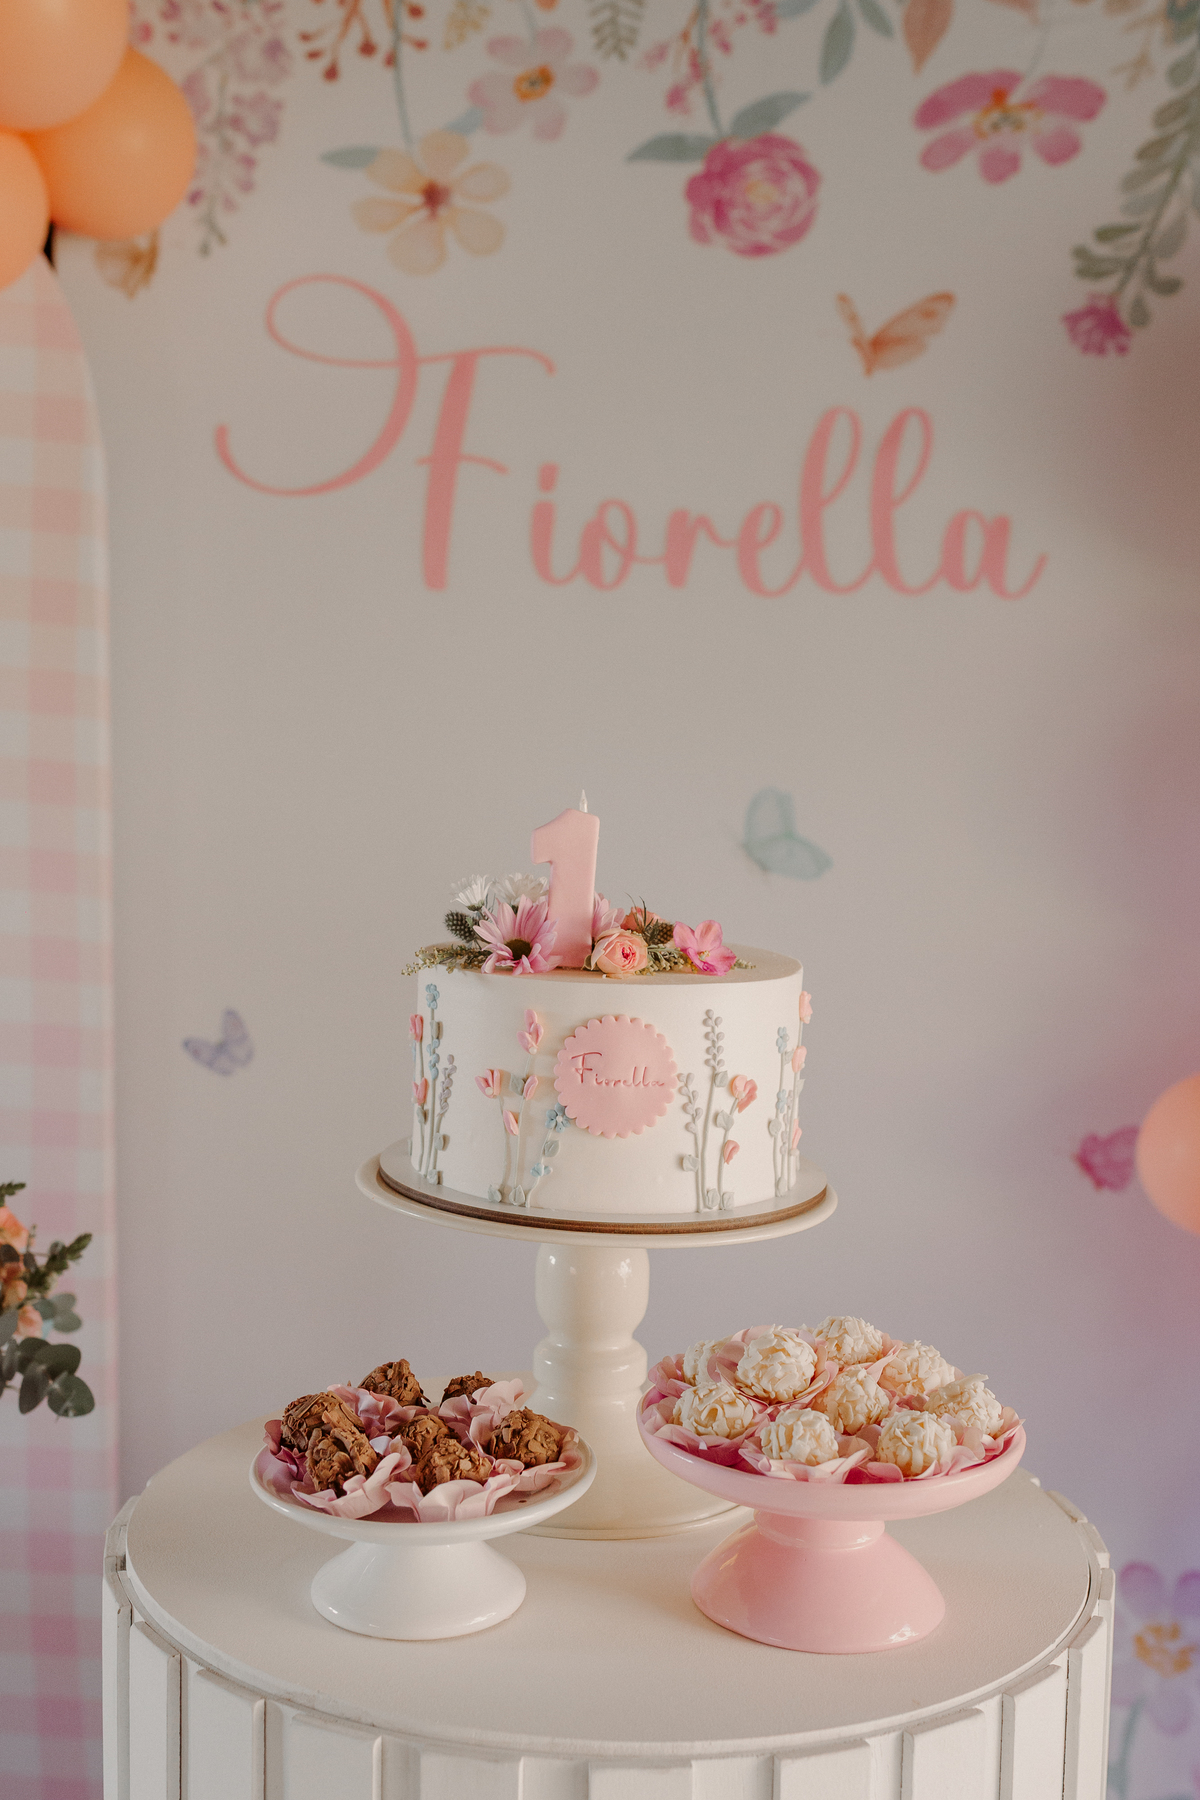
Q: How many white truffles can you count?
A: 9